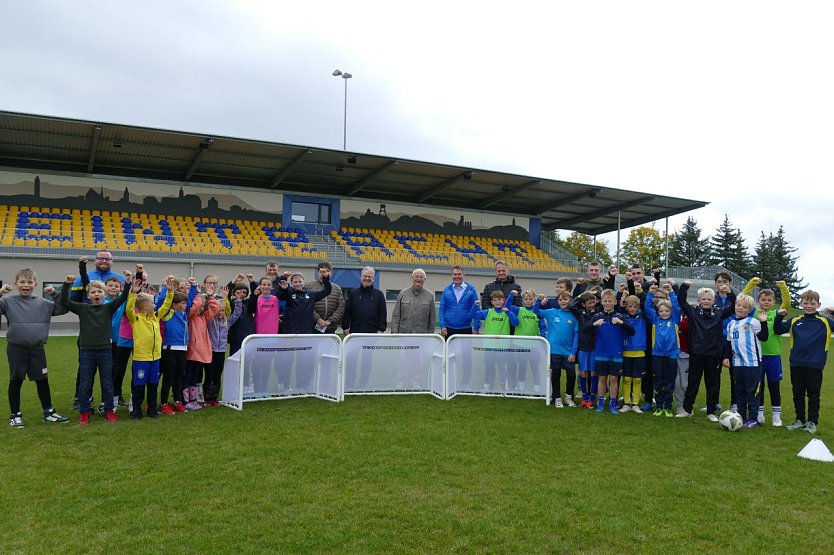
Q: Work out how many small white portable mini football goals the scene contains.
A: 3